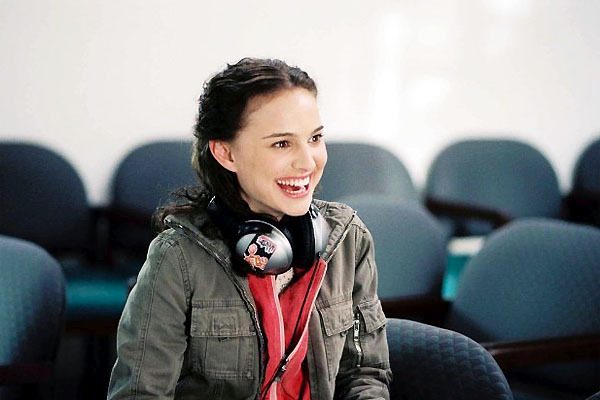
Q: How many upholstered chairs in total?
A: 9